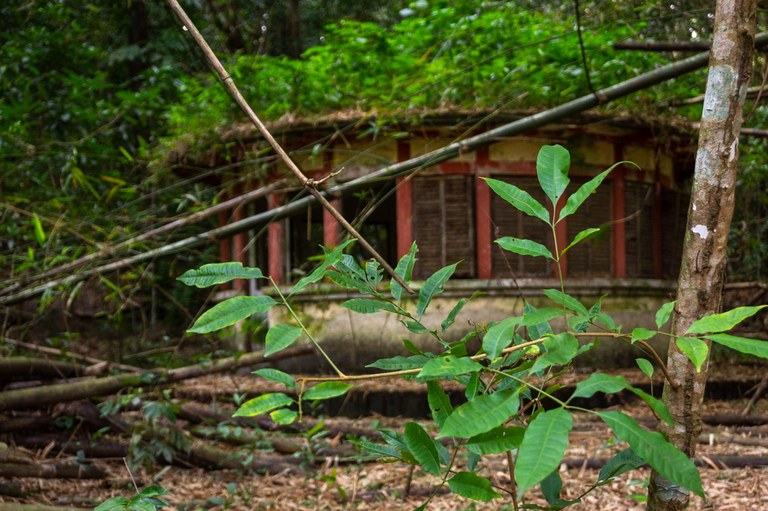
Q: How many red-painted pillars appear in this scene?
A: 9